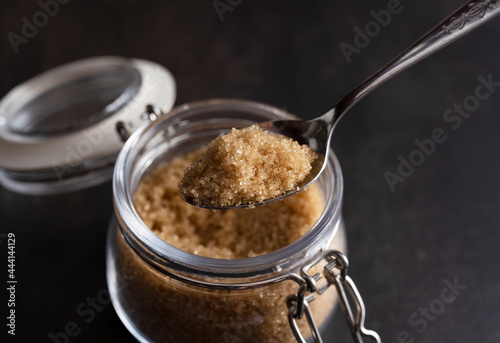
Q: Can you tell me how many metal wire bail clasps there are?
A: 1